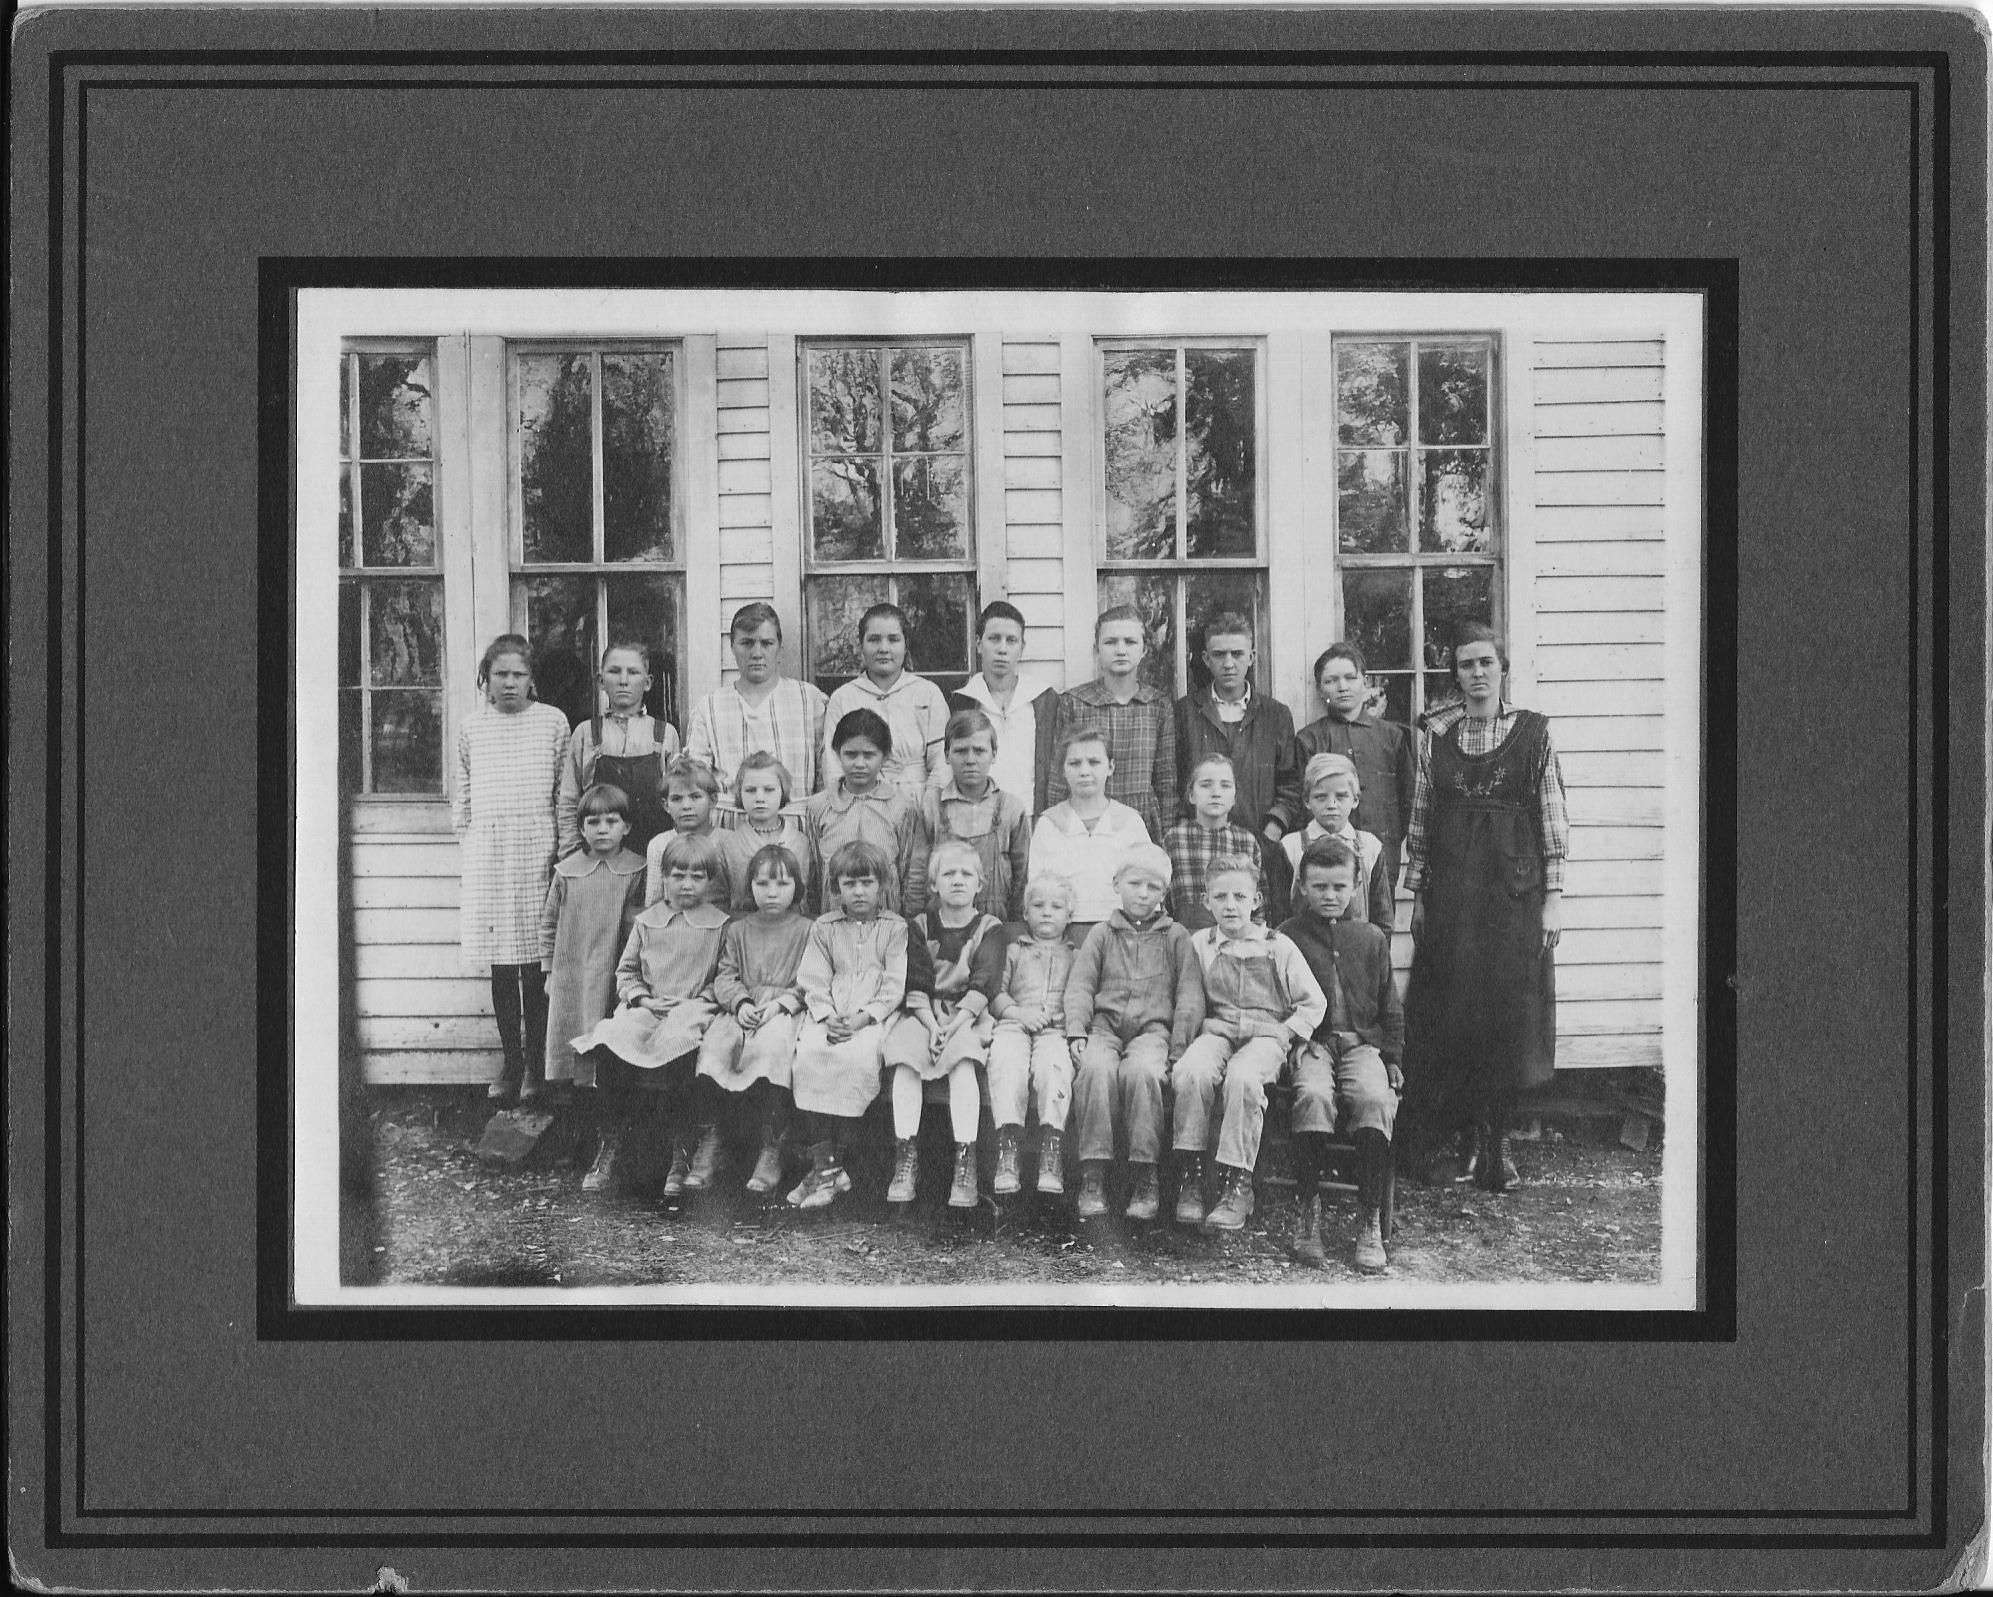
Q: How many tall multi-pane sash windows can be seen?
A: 5